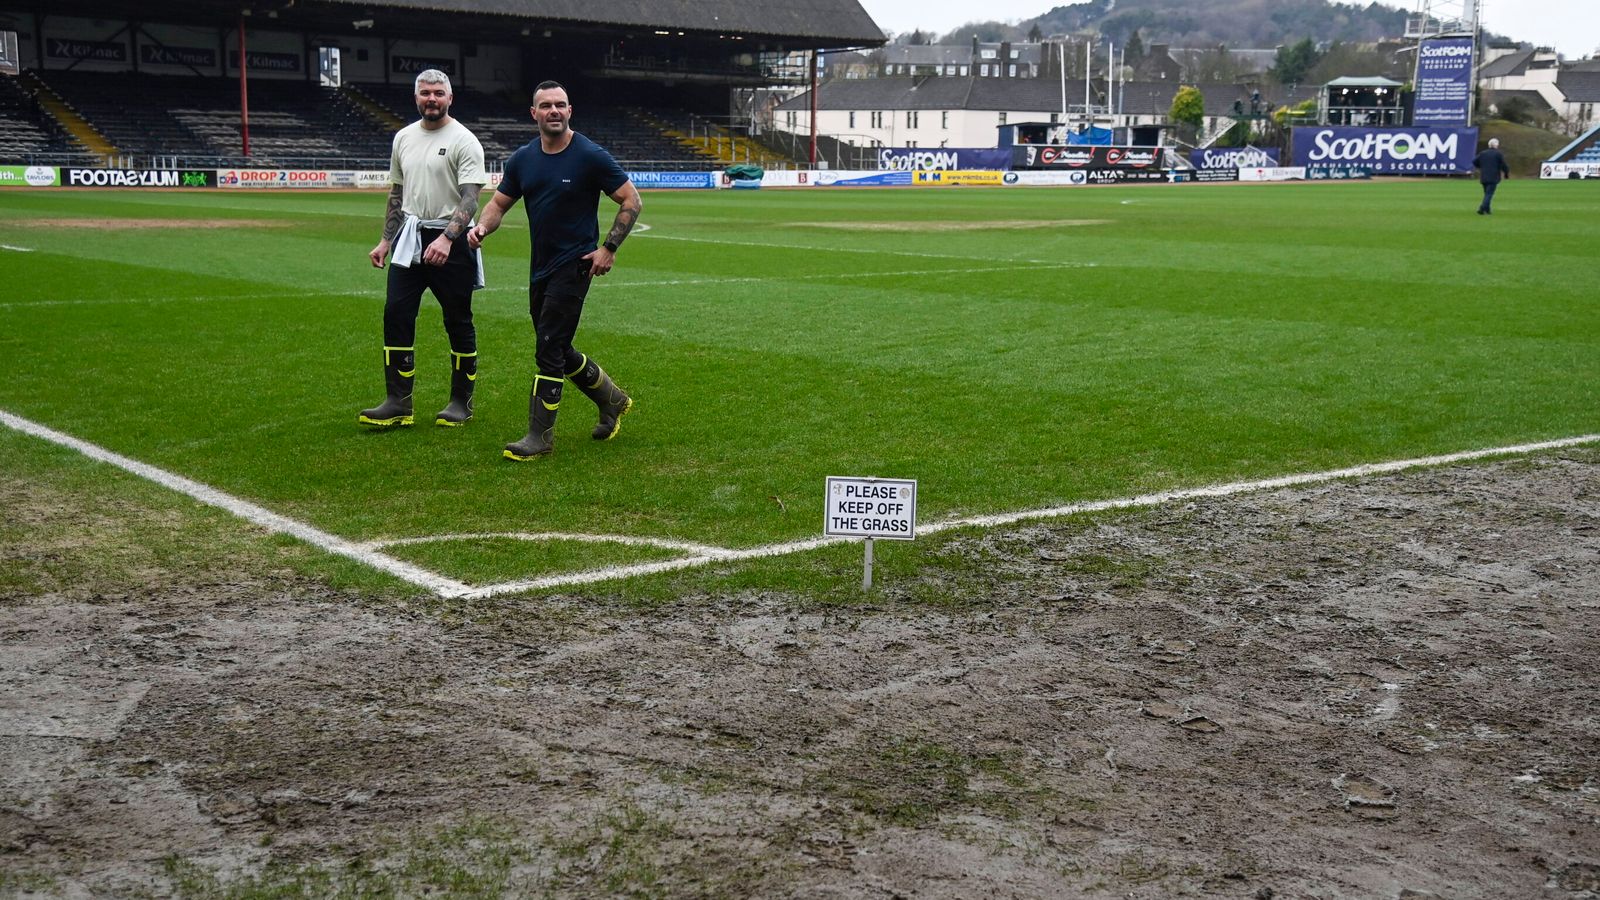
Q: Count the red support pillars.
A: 2